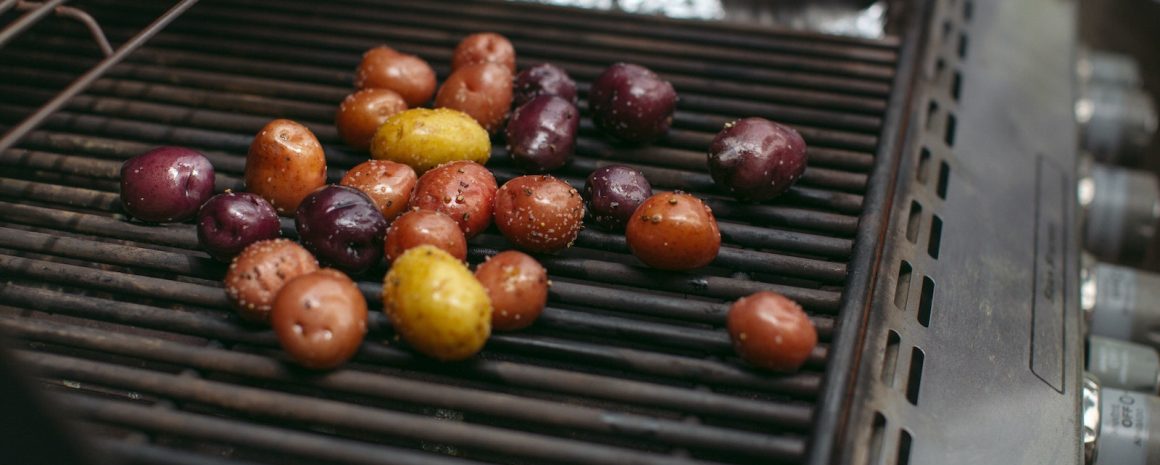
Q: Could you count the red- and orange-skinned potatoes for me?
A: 14